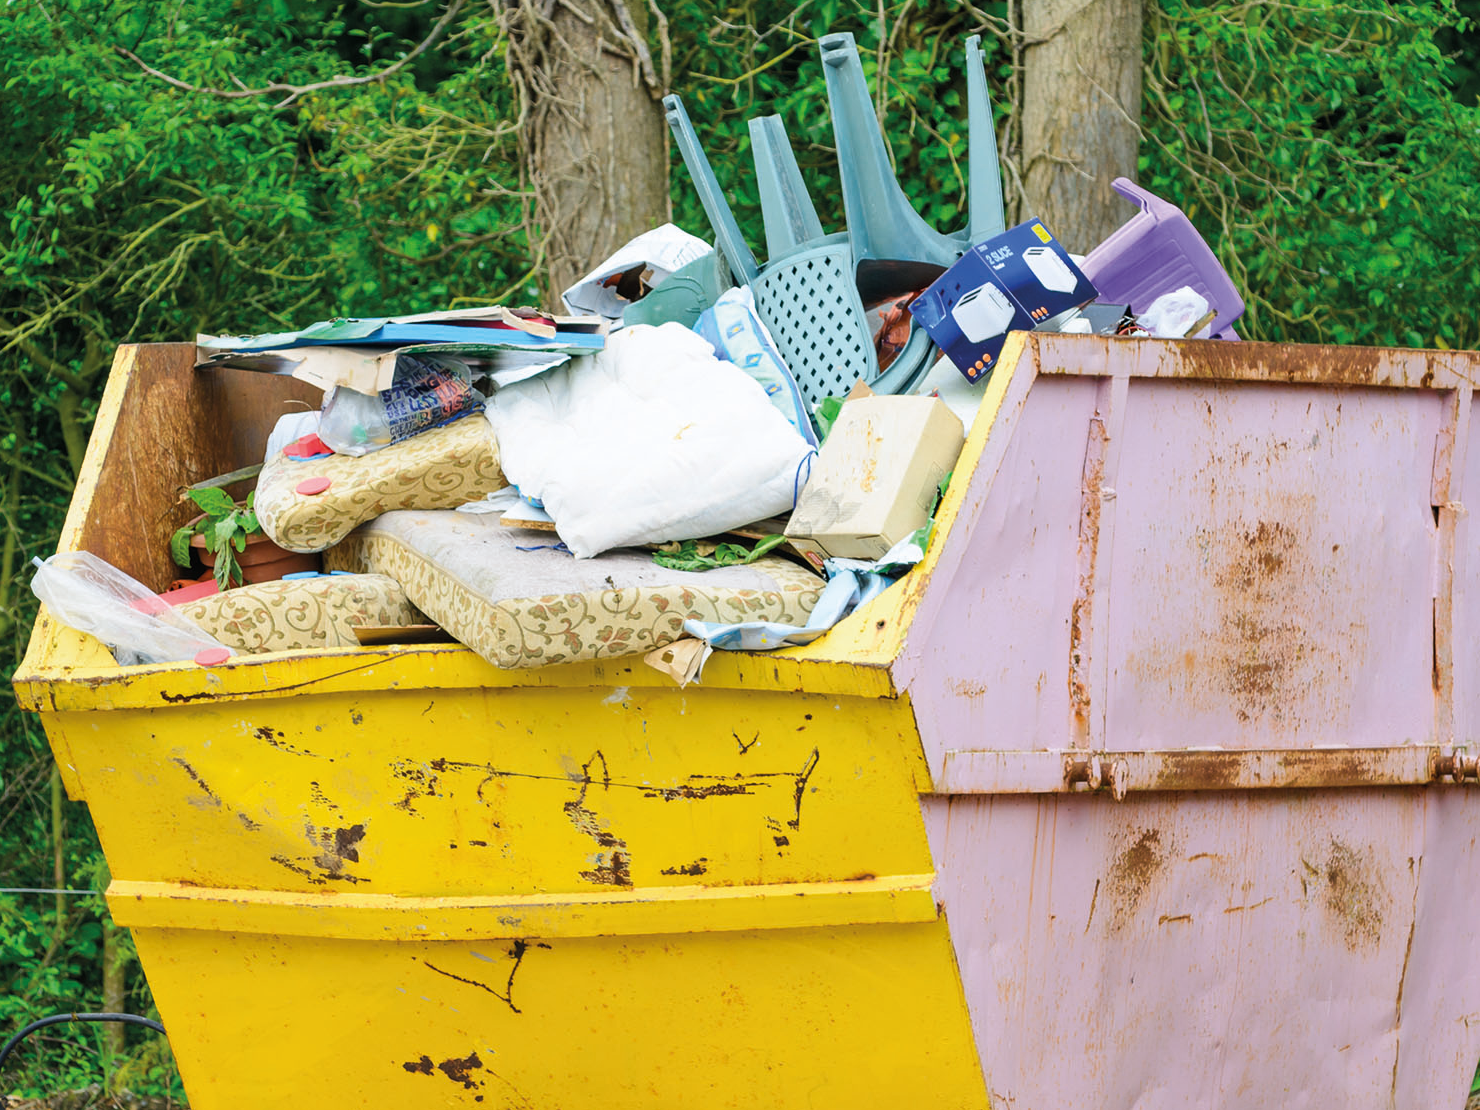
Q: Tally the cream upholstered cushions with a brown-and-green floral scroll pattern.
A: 3